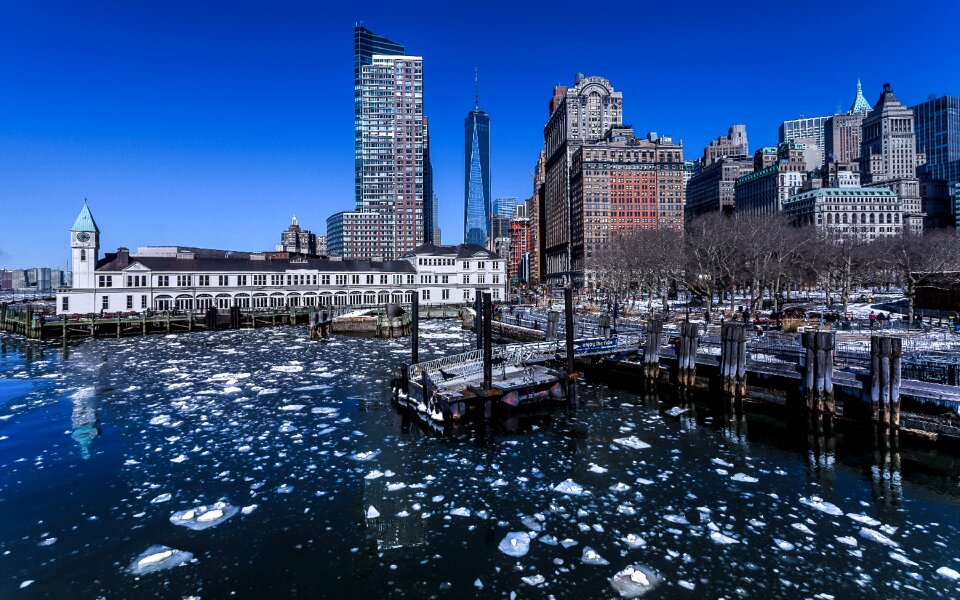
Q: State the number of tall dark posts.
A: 4